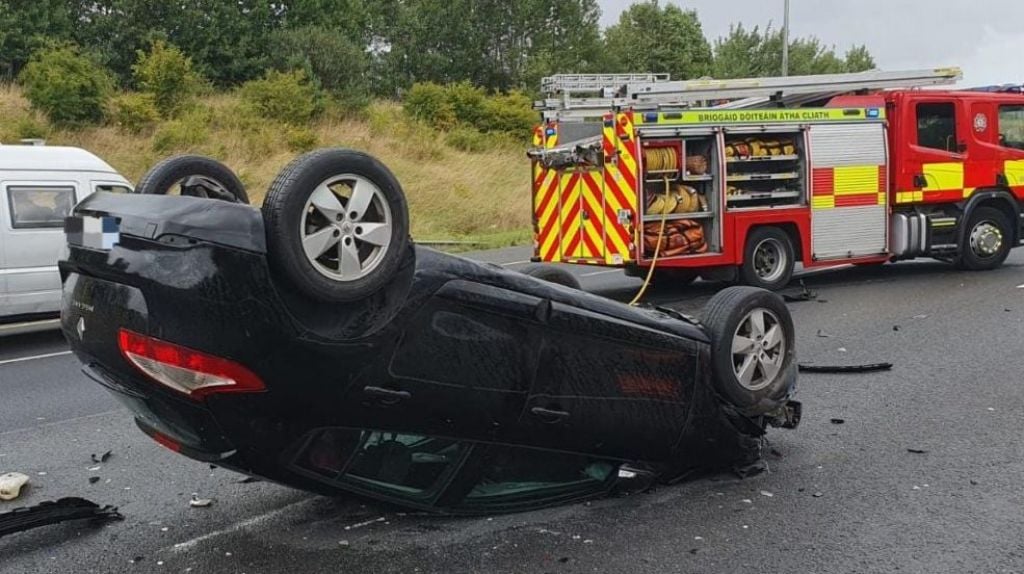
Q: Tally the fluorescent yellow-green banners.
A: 1